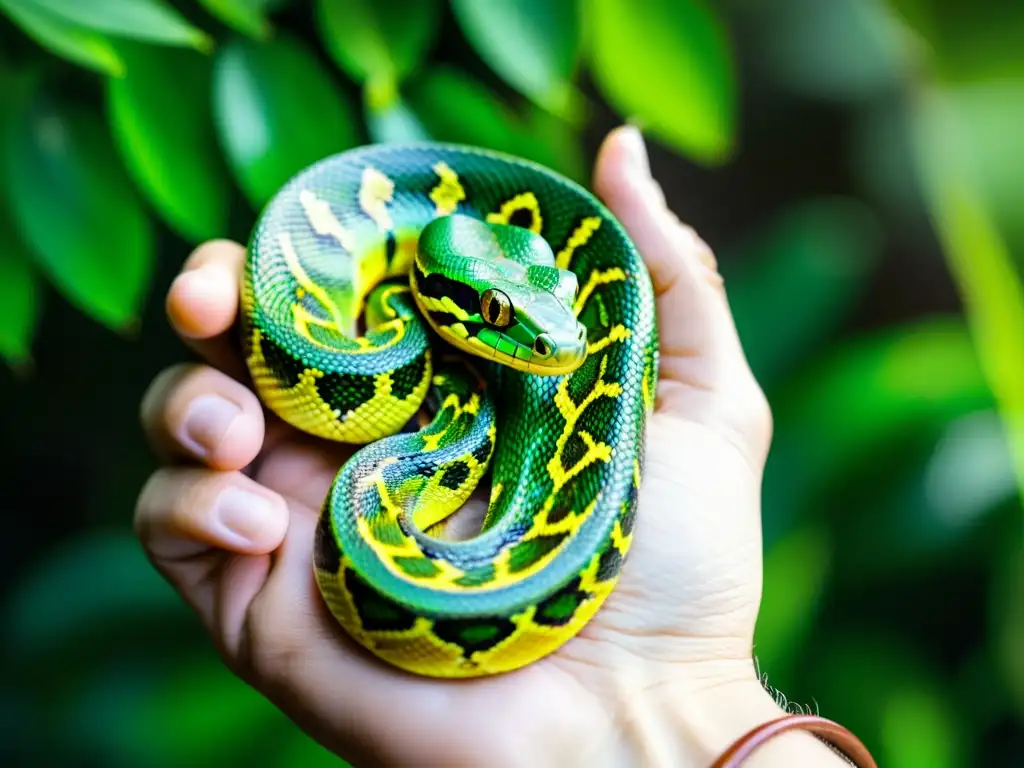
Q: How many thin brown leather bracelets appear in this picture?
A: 1